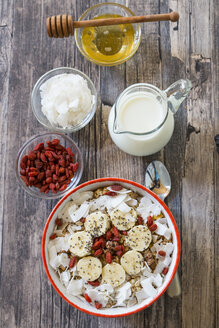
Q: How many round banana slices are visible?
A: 7